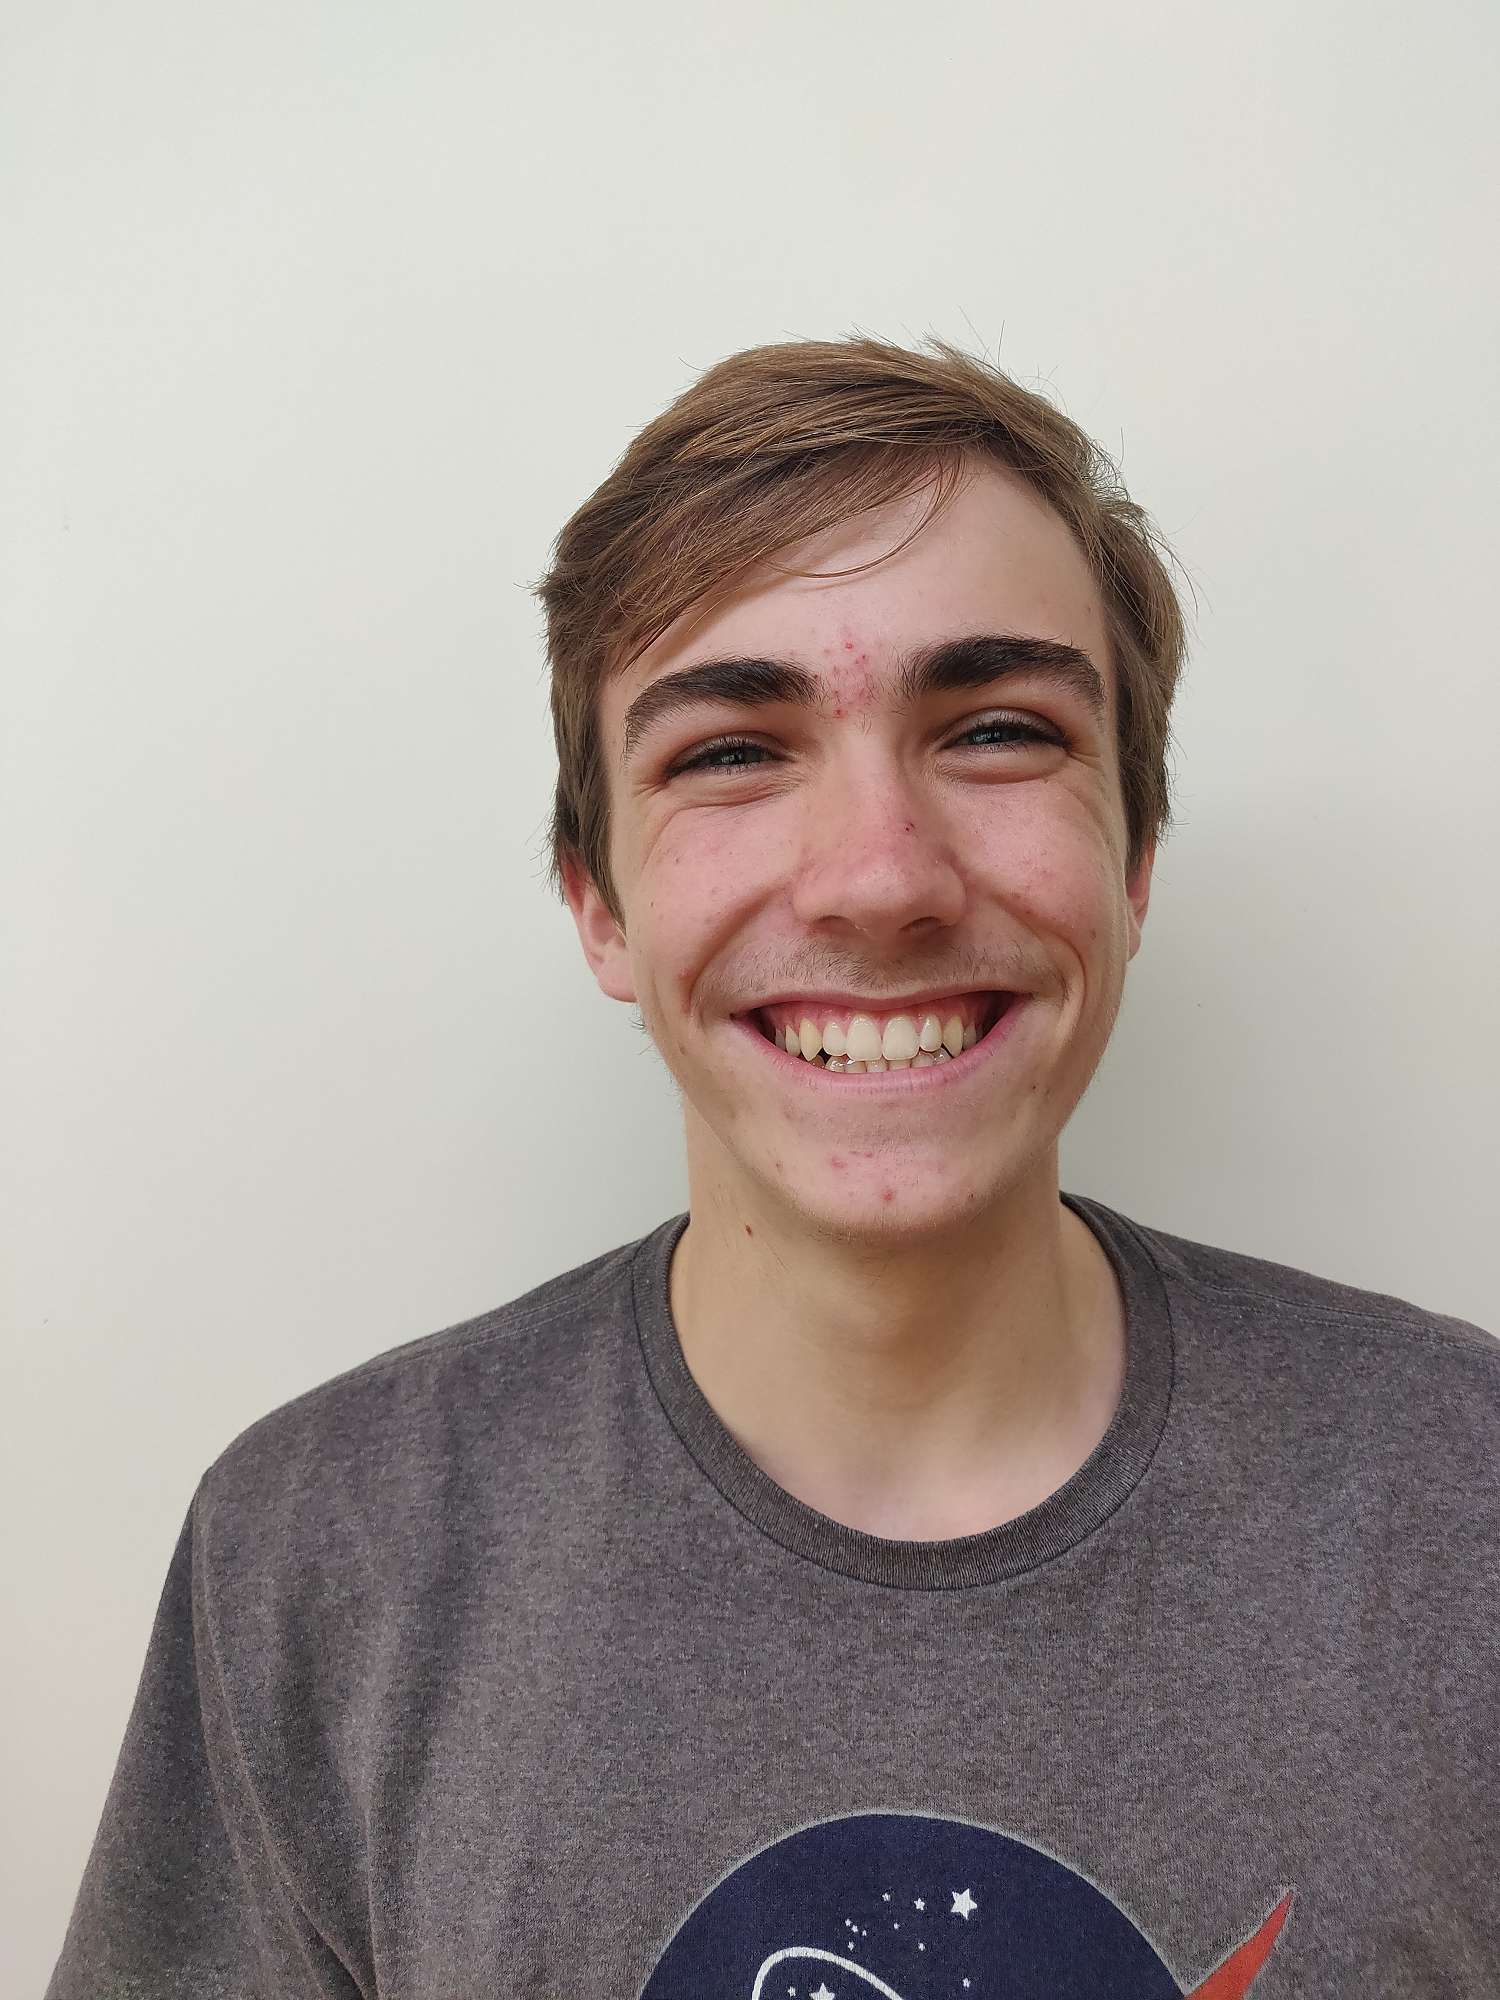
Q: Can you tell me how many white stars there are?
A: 12